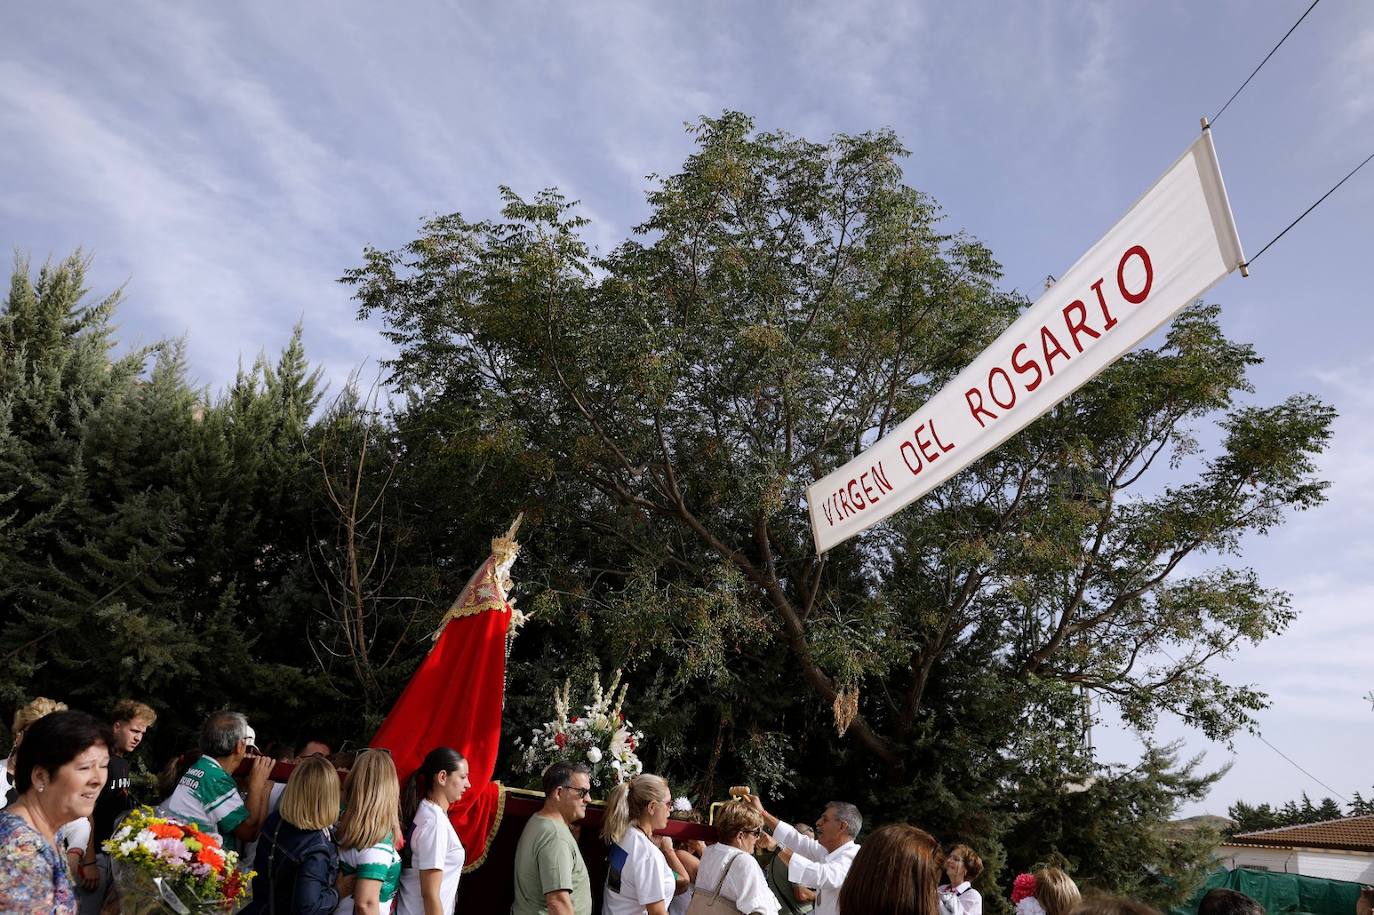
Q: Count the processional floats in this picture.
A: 1